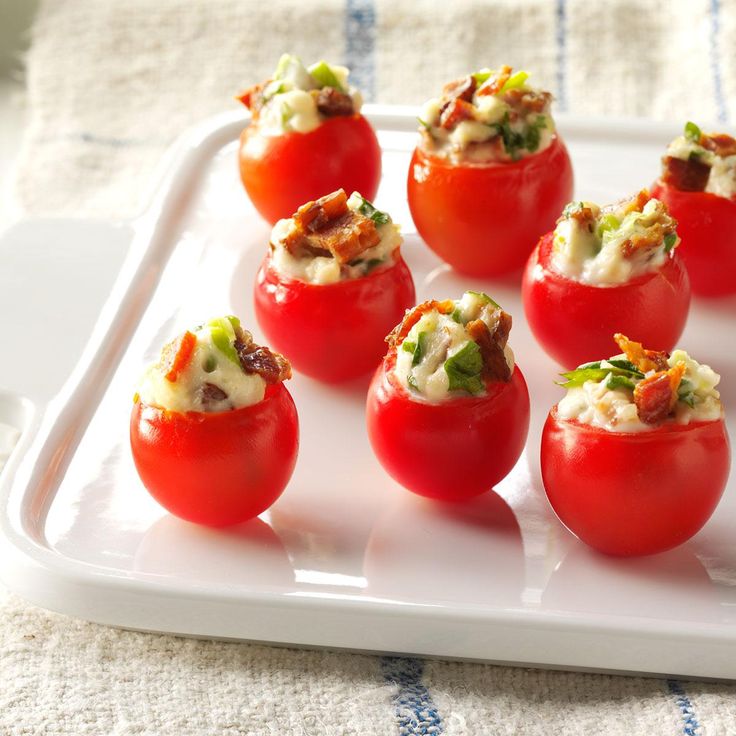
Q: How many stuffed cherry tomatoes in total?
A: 8